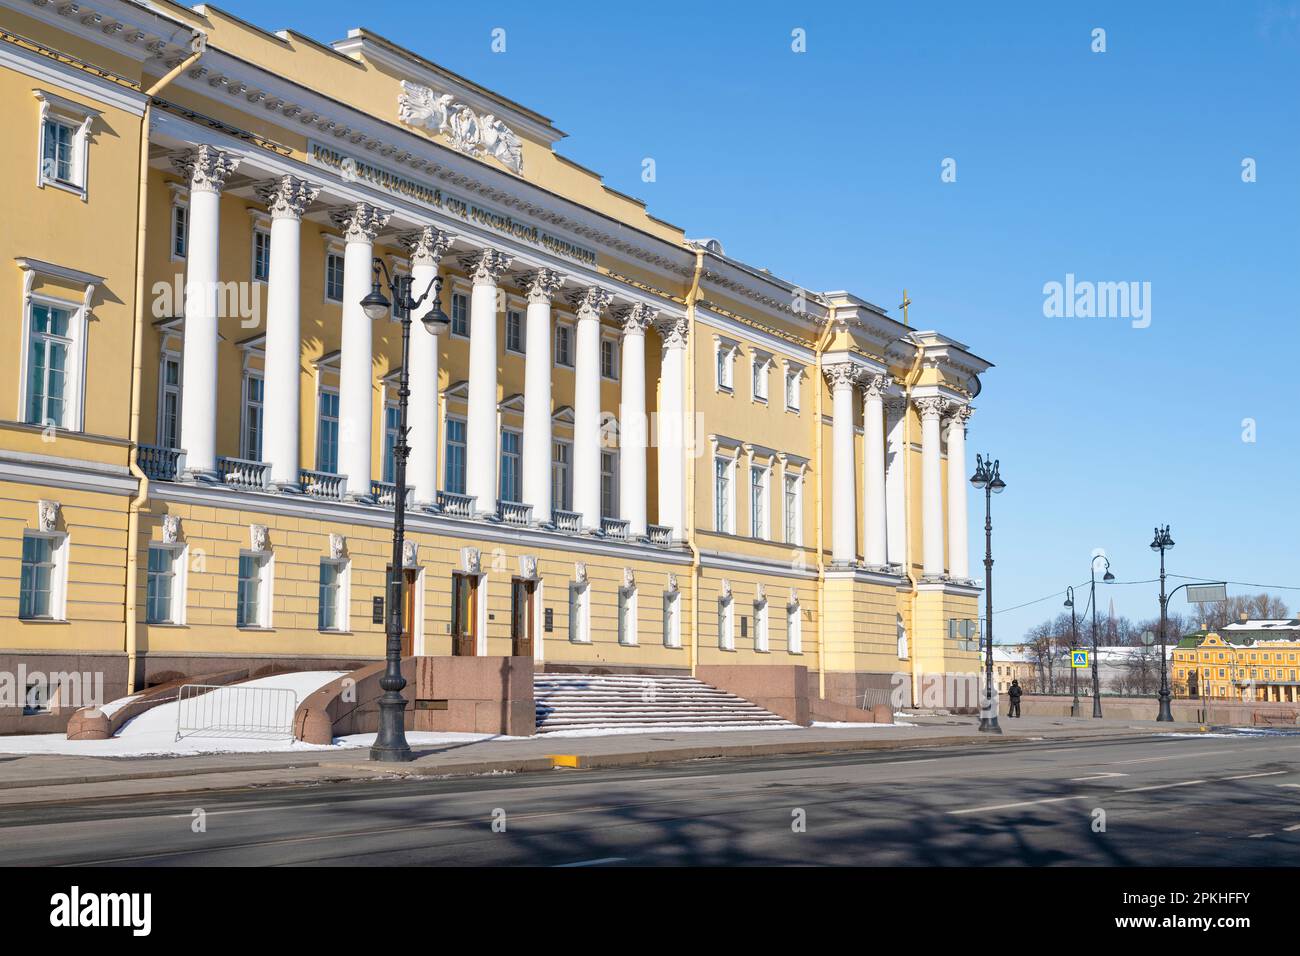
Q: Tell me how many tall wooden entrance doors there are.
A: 3